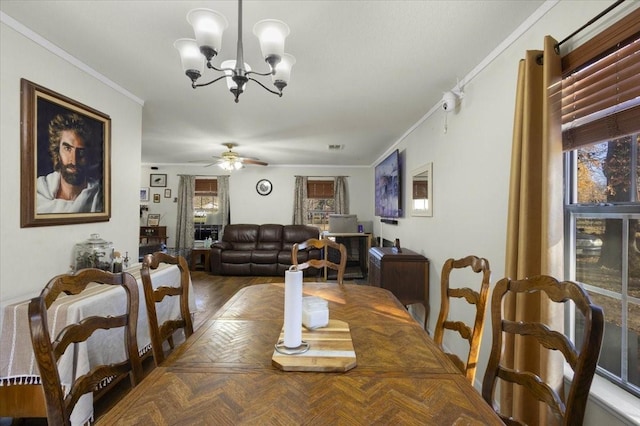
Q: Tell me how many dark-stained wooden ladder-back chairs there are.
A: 5